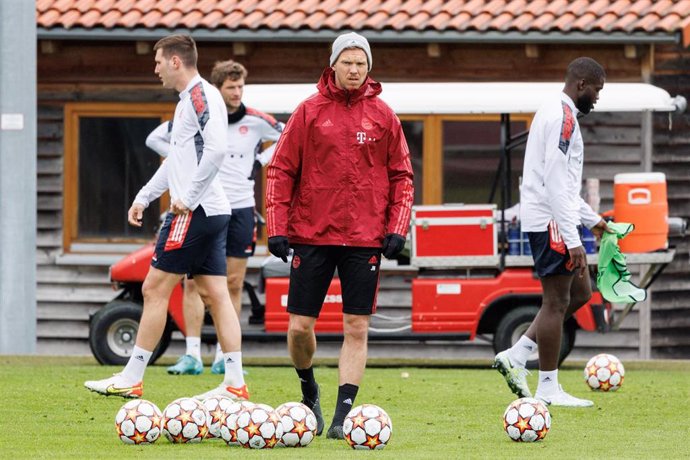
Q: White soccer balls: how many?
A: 9